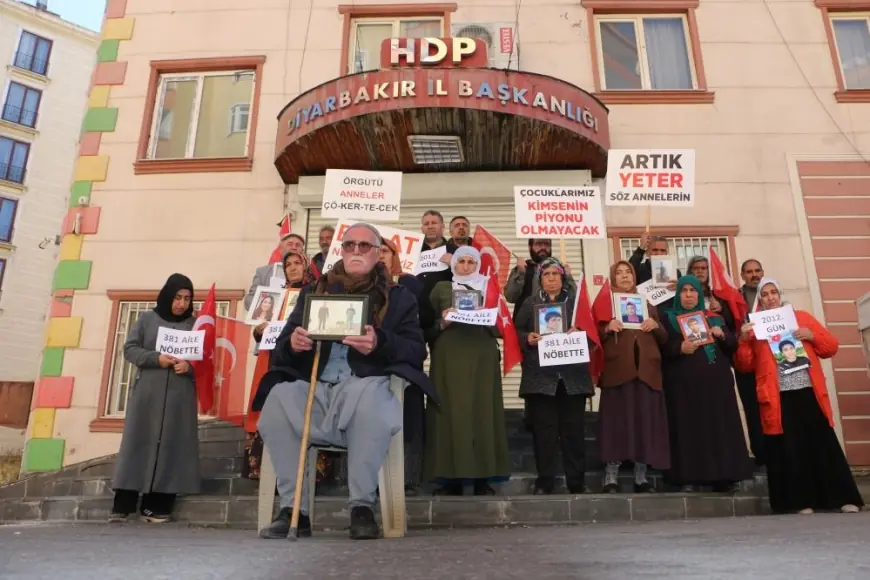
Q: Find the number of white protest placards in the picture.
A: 11